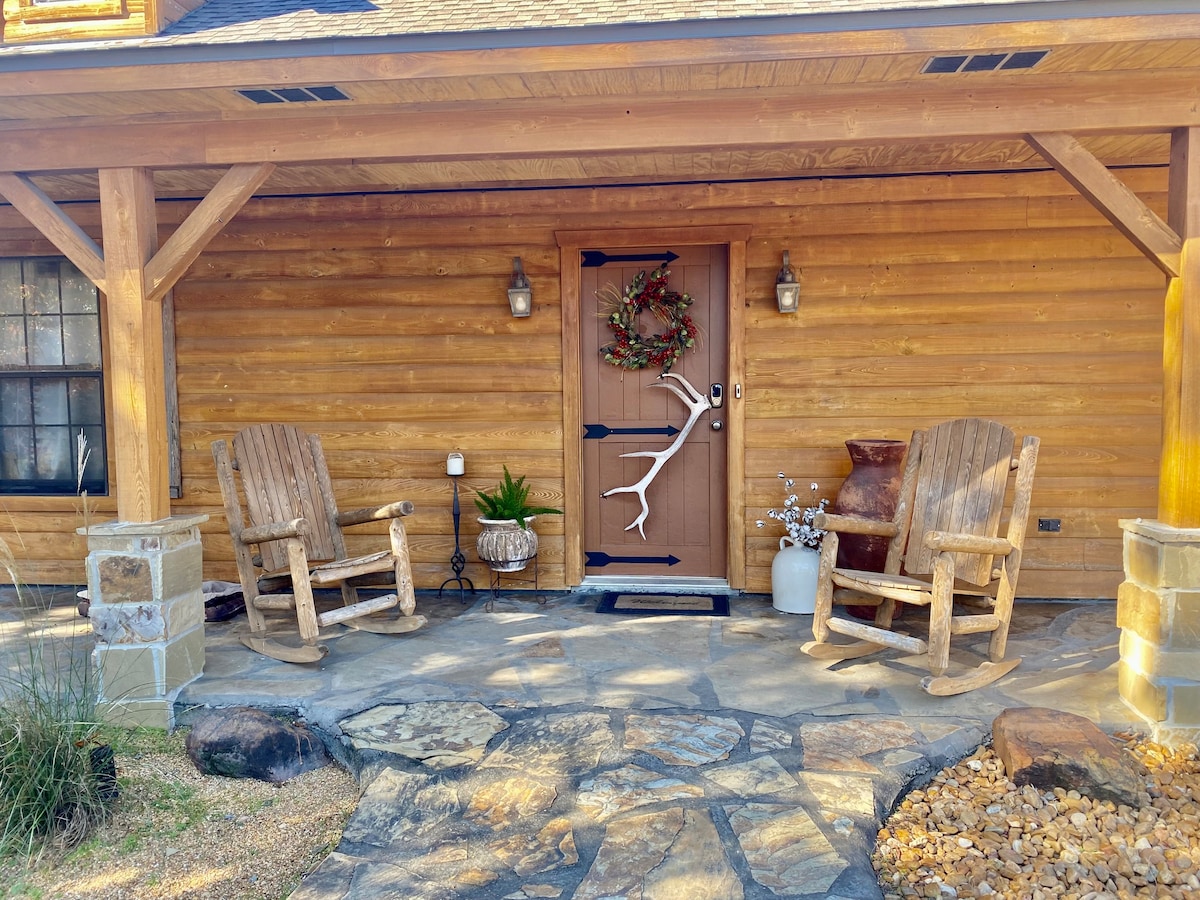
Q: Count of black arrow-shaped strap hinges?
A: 3